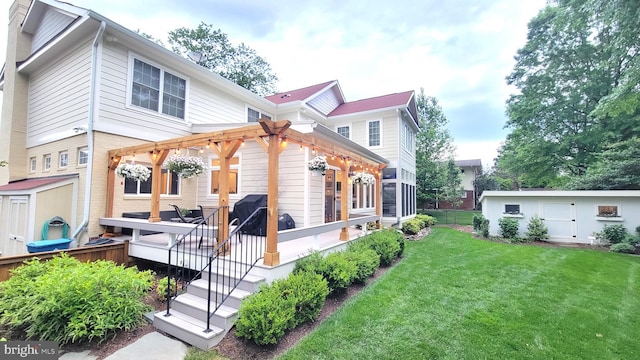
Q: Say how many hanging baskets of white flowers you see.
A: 4